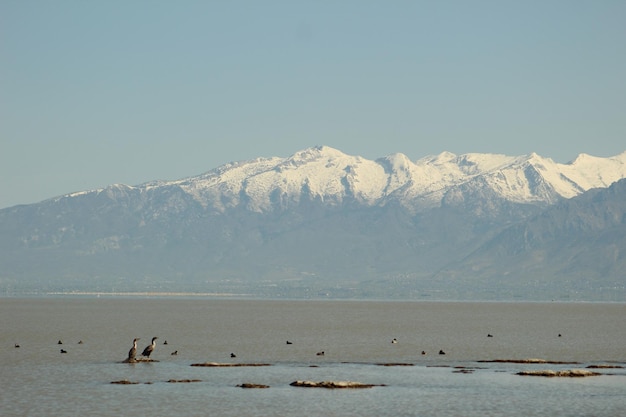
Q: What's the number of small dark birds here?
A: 14